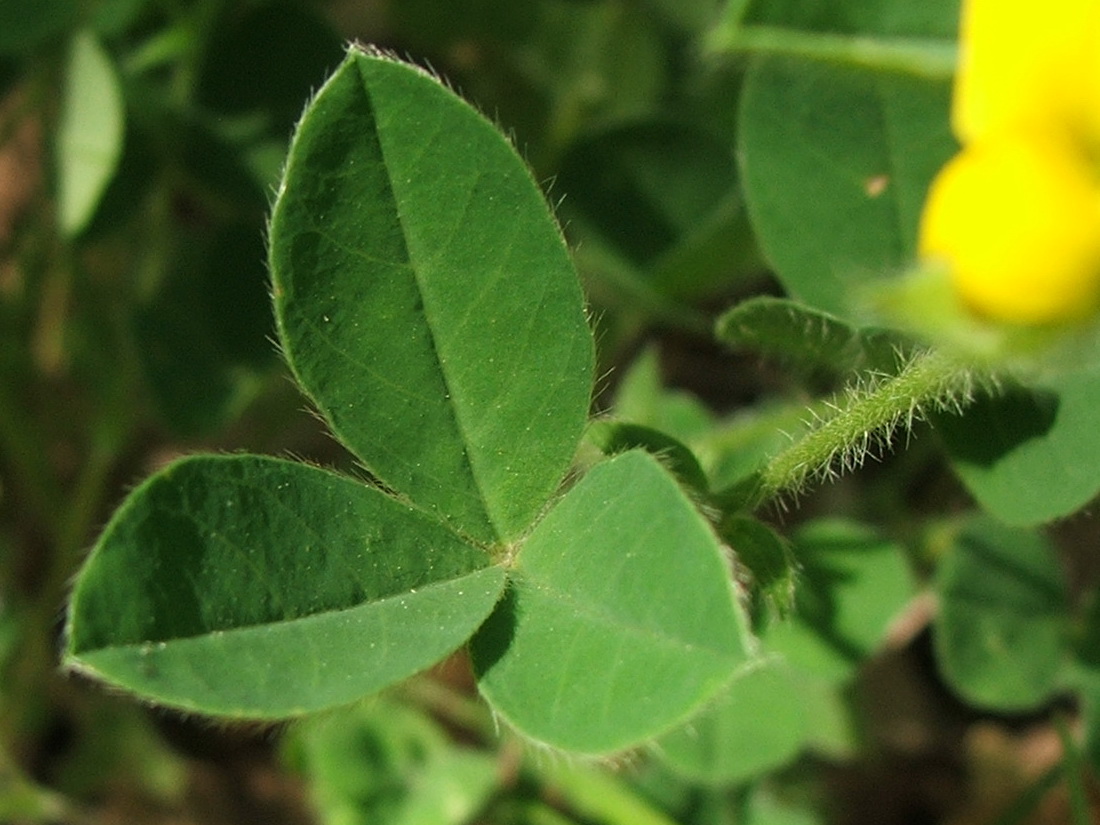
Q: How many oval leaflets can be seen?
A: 3